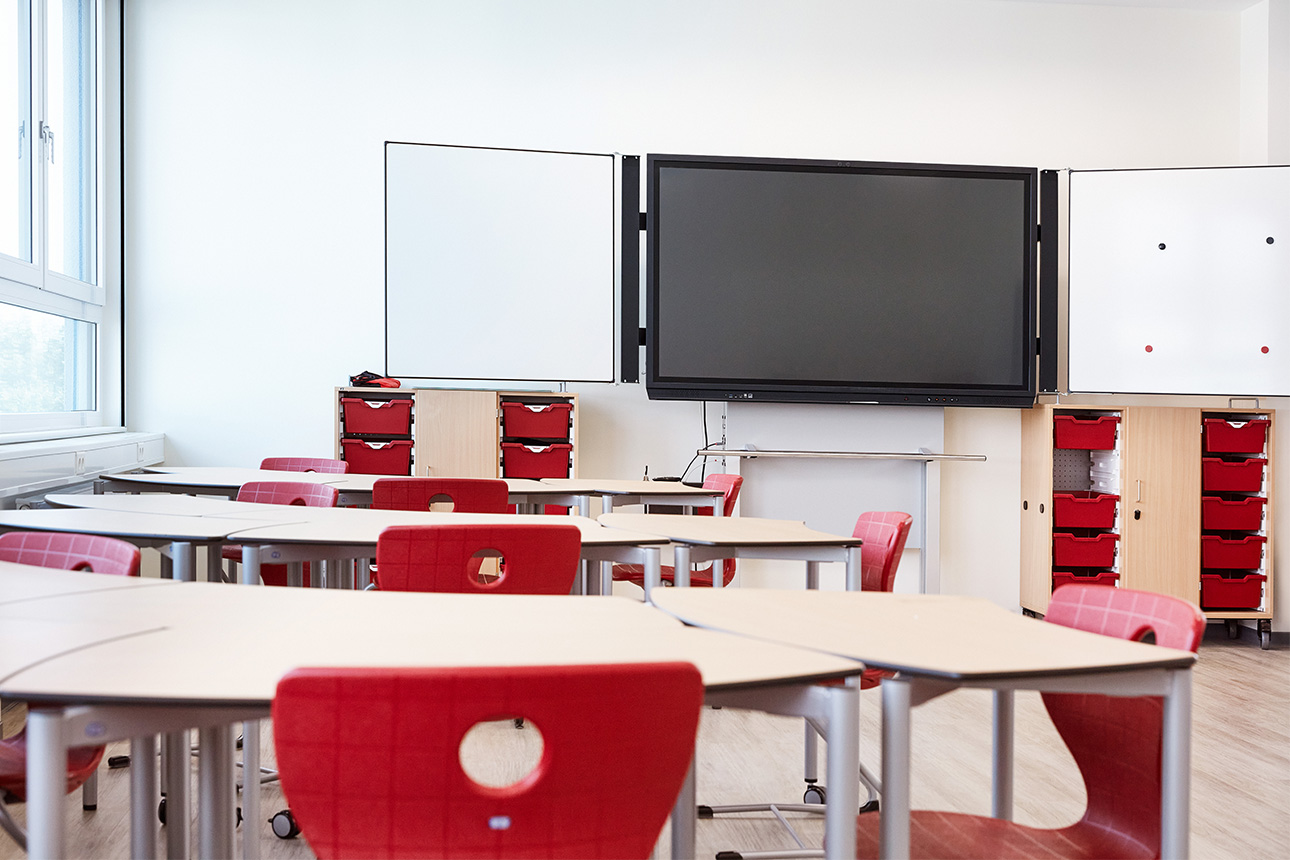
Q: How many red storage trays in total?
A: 13